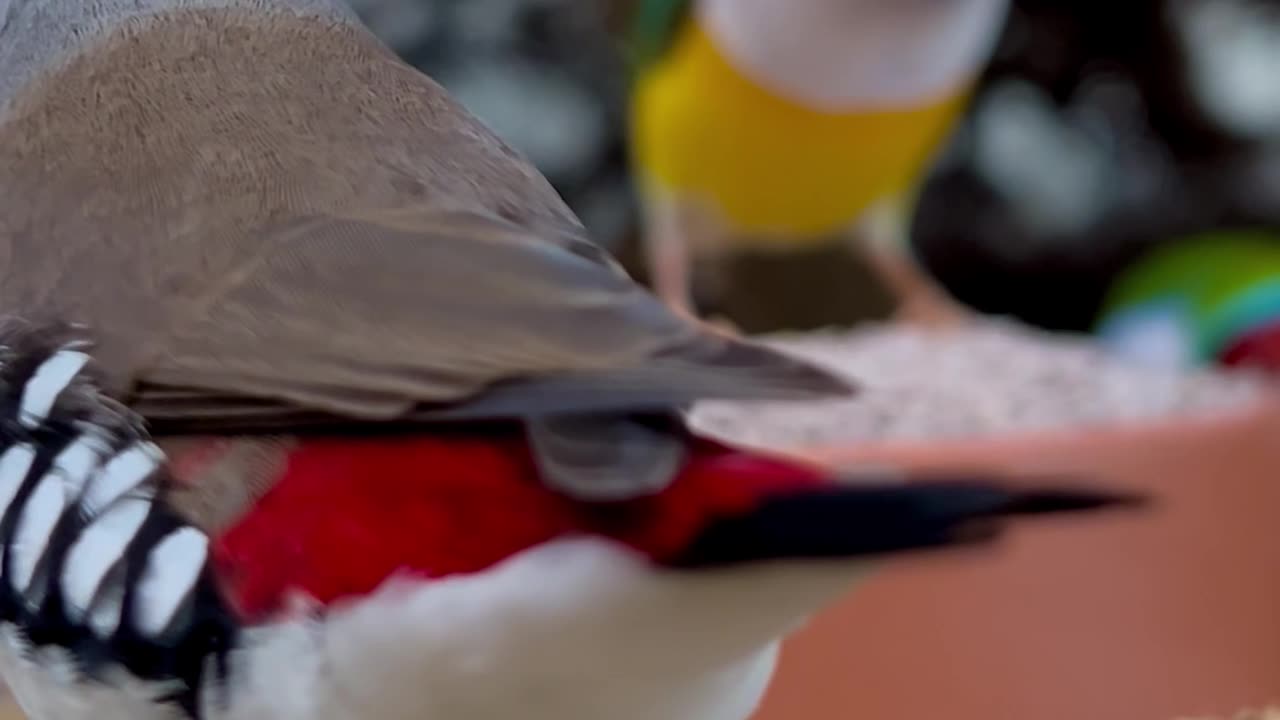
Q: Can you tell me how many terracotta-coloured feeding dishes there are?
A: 1